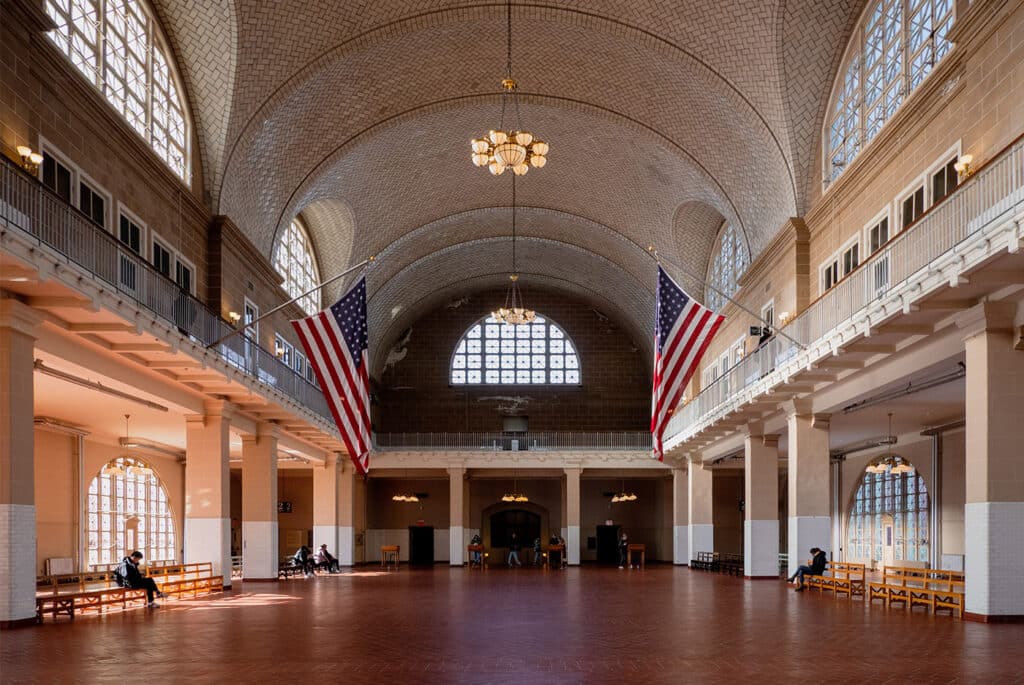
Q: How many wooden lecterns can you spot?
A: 4